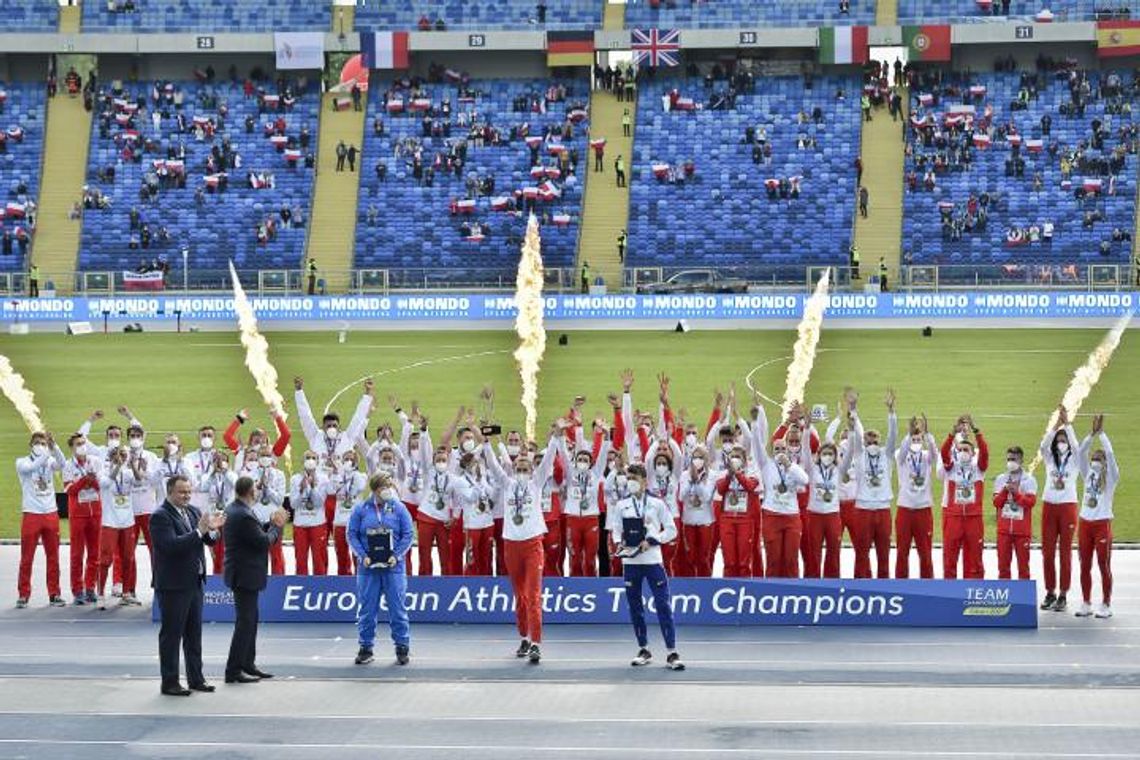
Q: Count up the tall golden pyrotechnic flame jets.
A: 5